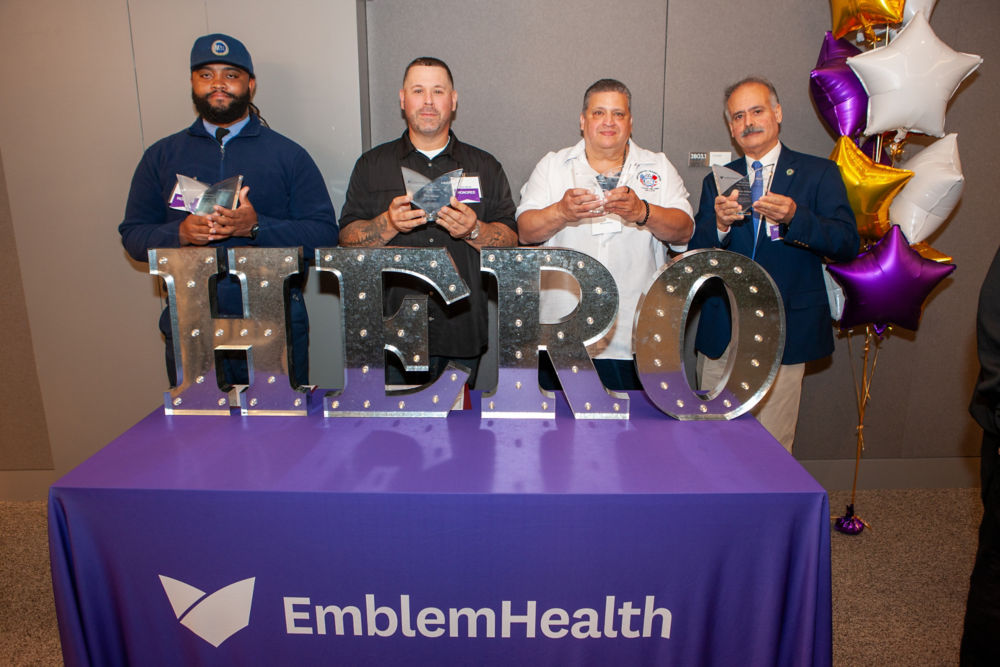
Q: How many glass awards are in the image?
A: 4